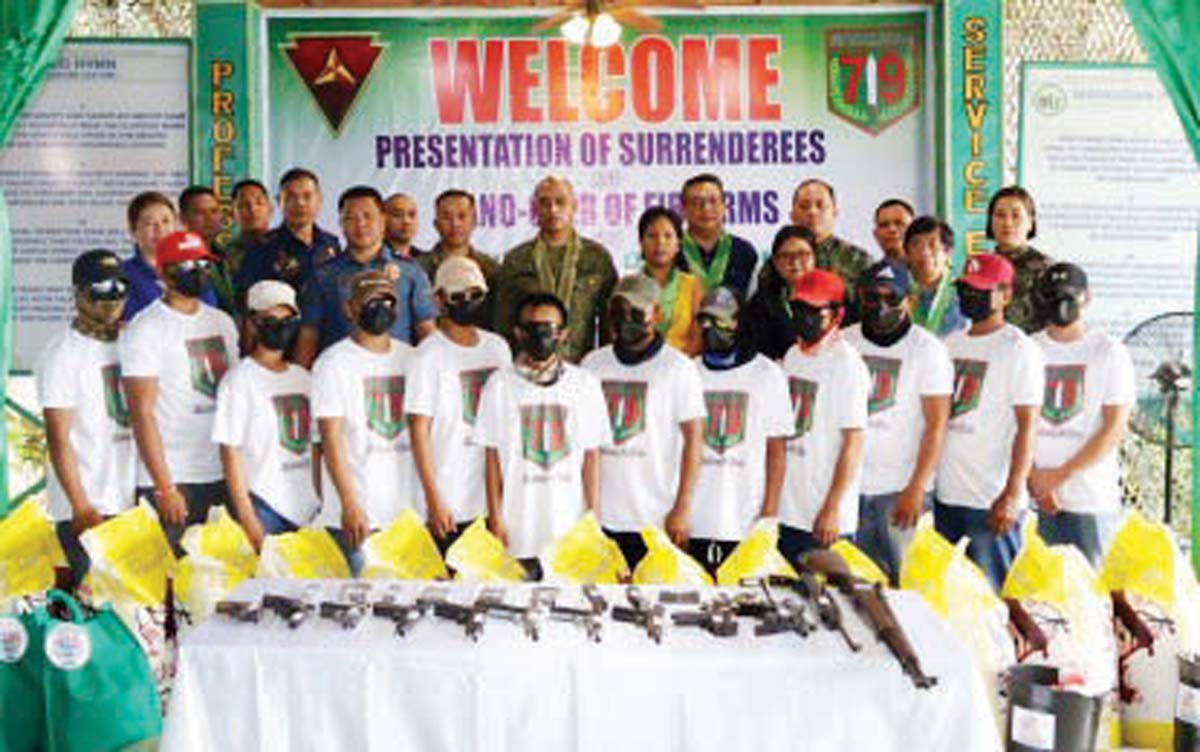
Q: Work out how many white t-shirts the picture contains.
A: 12